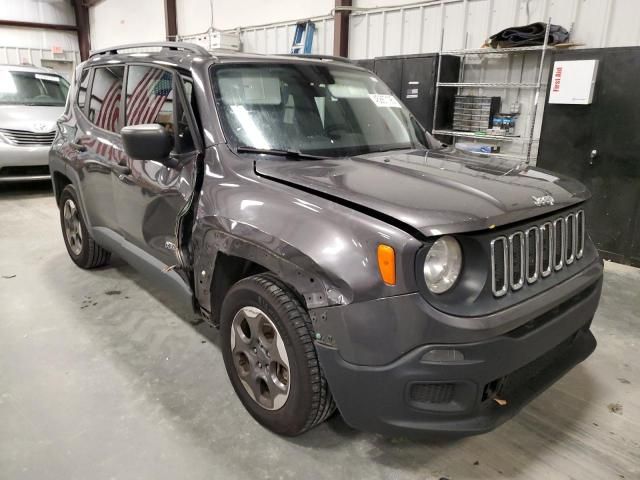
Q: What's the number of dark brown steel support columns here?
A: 3